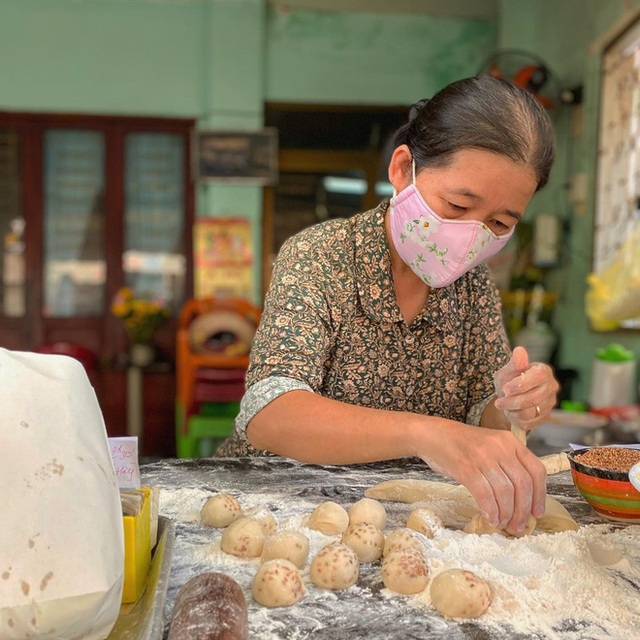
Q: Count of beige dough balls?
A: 13